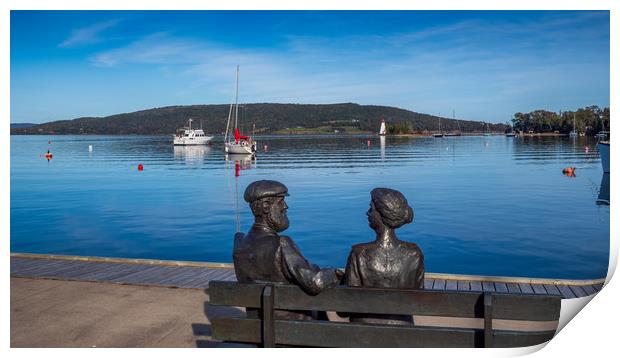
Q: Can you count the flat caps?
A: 1